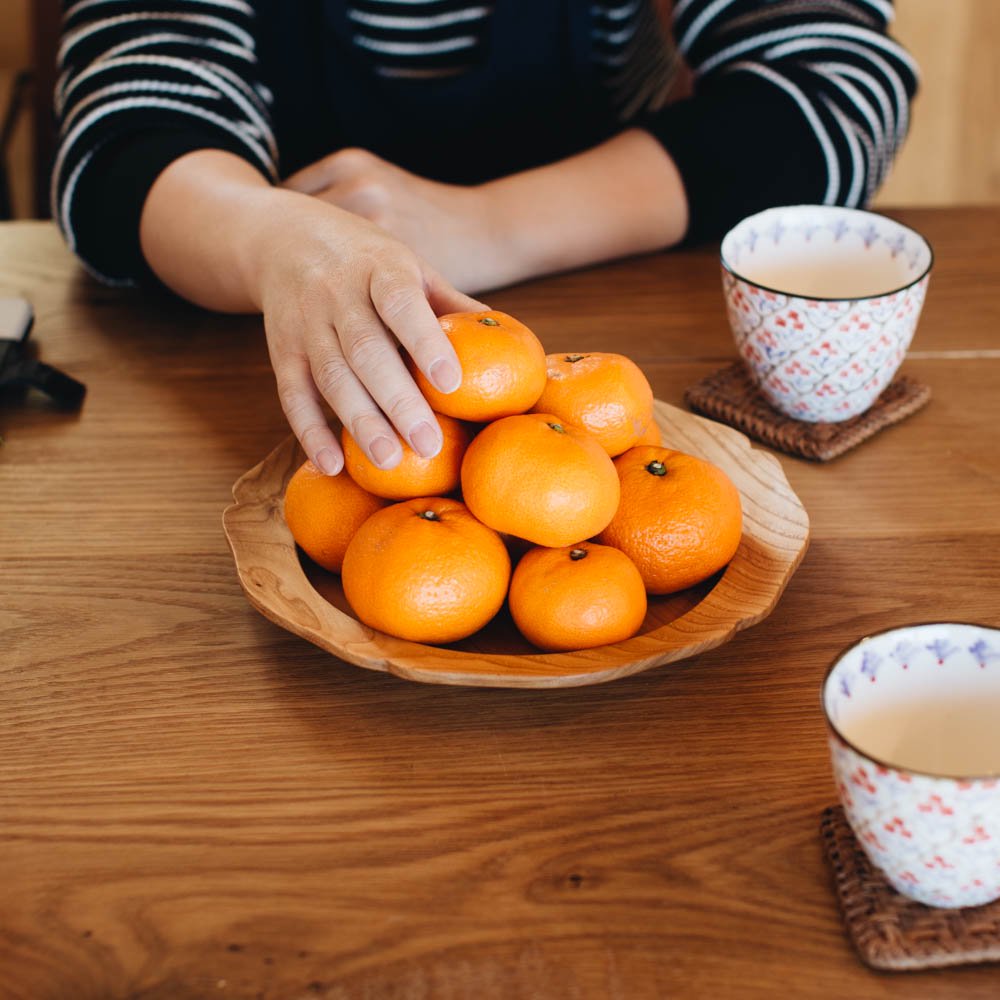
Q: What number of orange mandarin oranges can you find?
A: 9